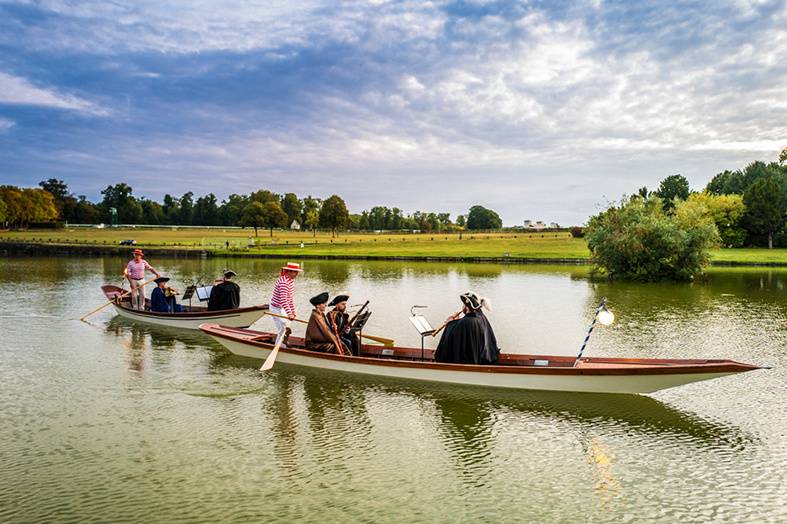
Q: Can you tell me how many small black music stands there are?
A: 4